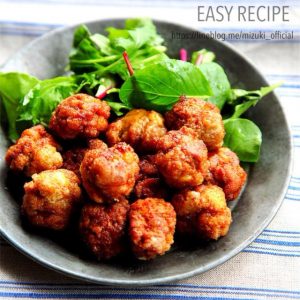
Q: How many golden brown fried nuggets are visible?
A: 13